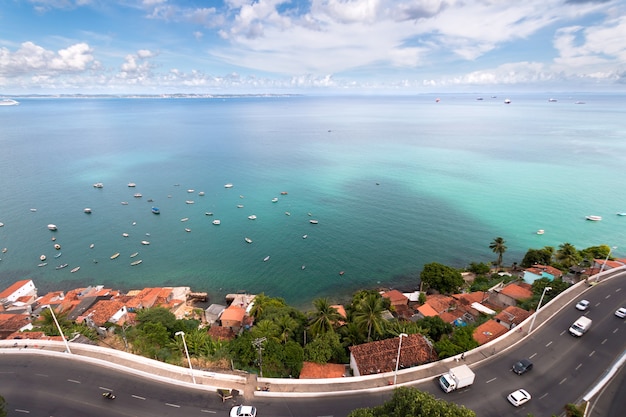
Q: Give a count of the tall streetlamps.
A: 5